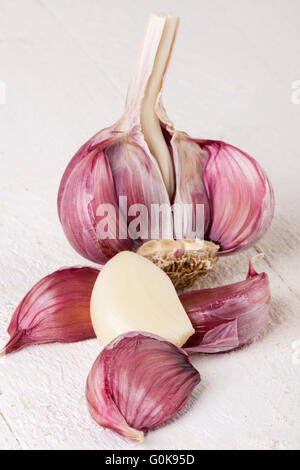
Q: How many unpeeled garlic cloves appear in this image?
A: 3